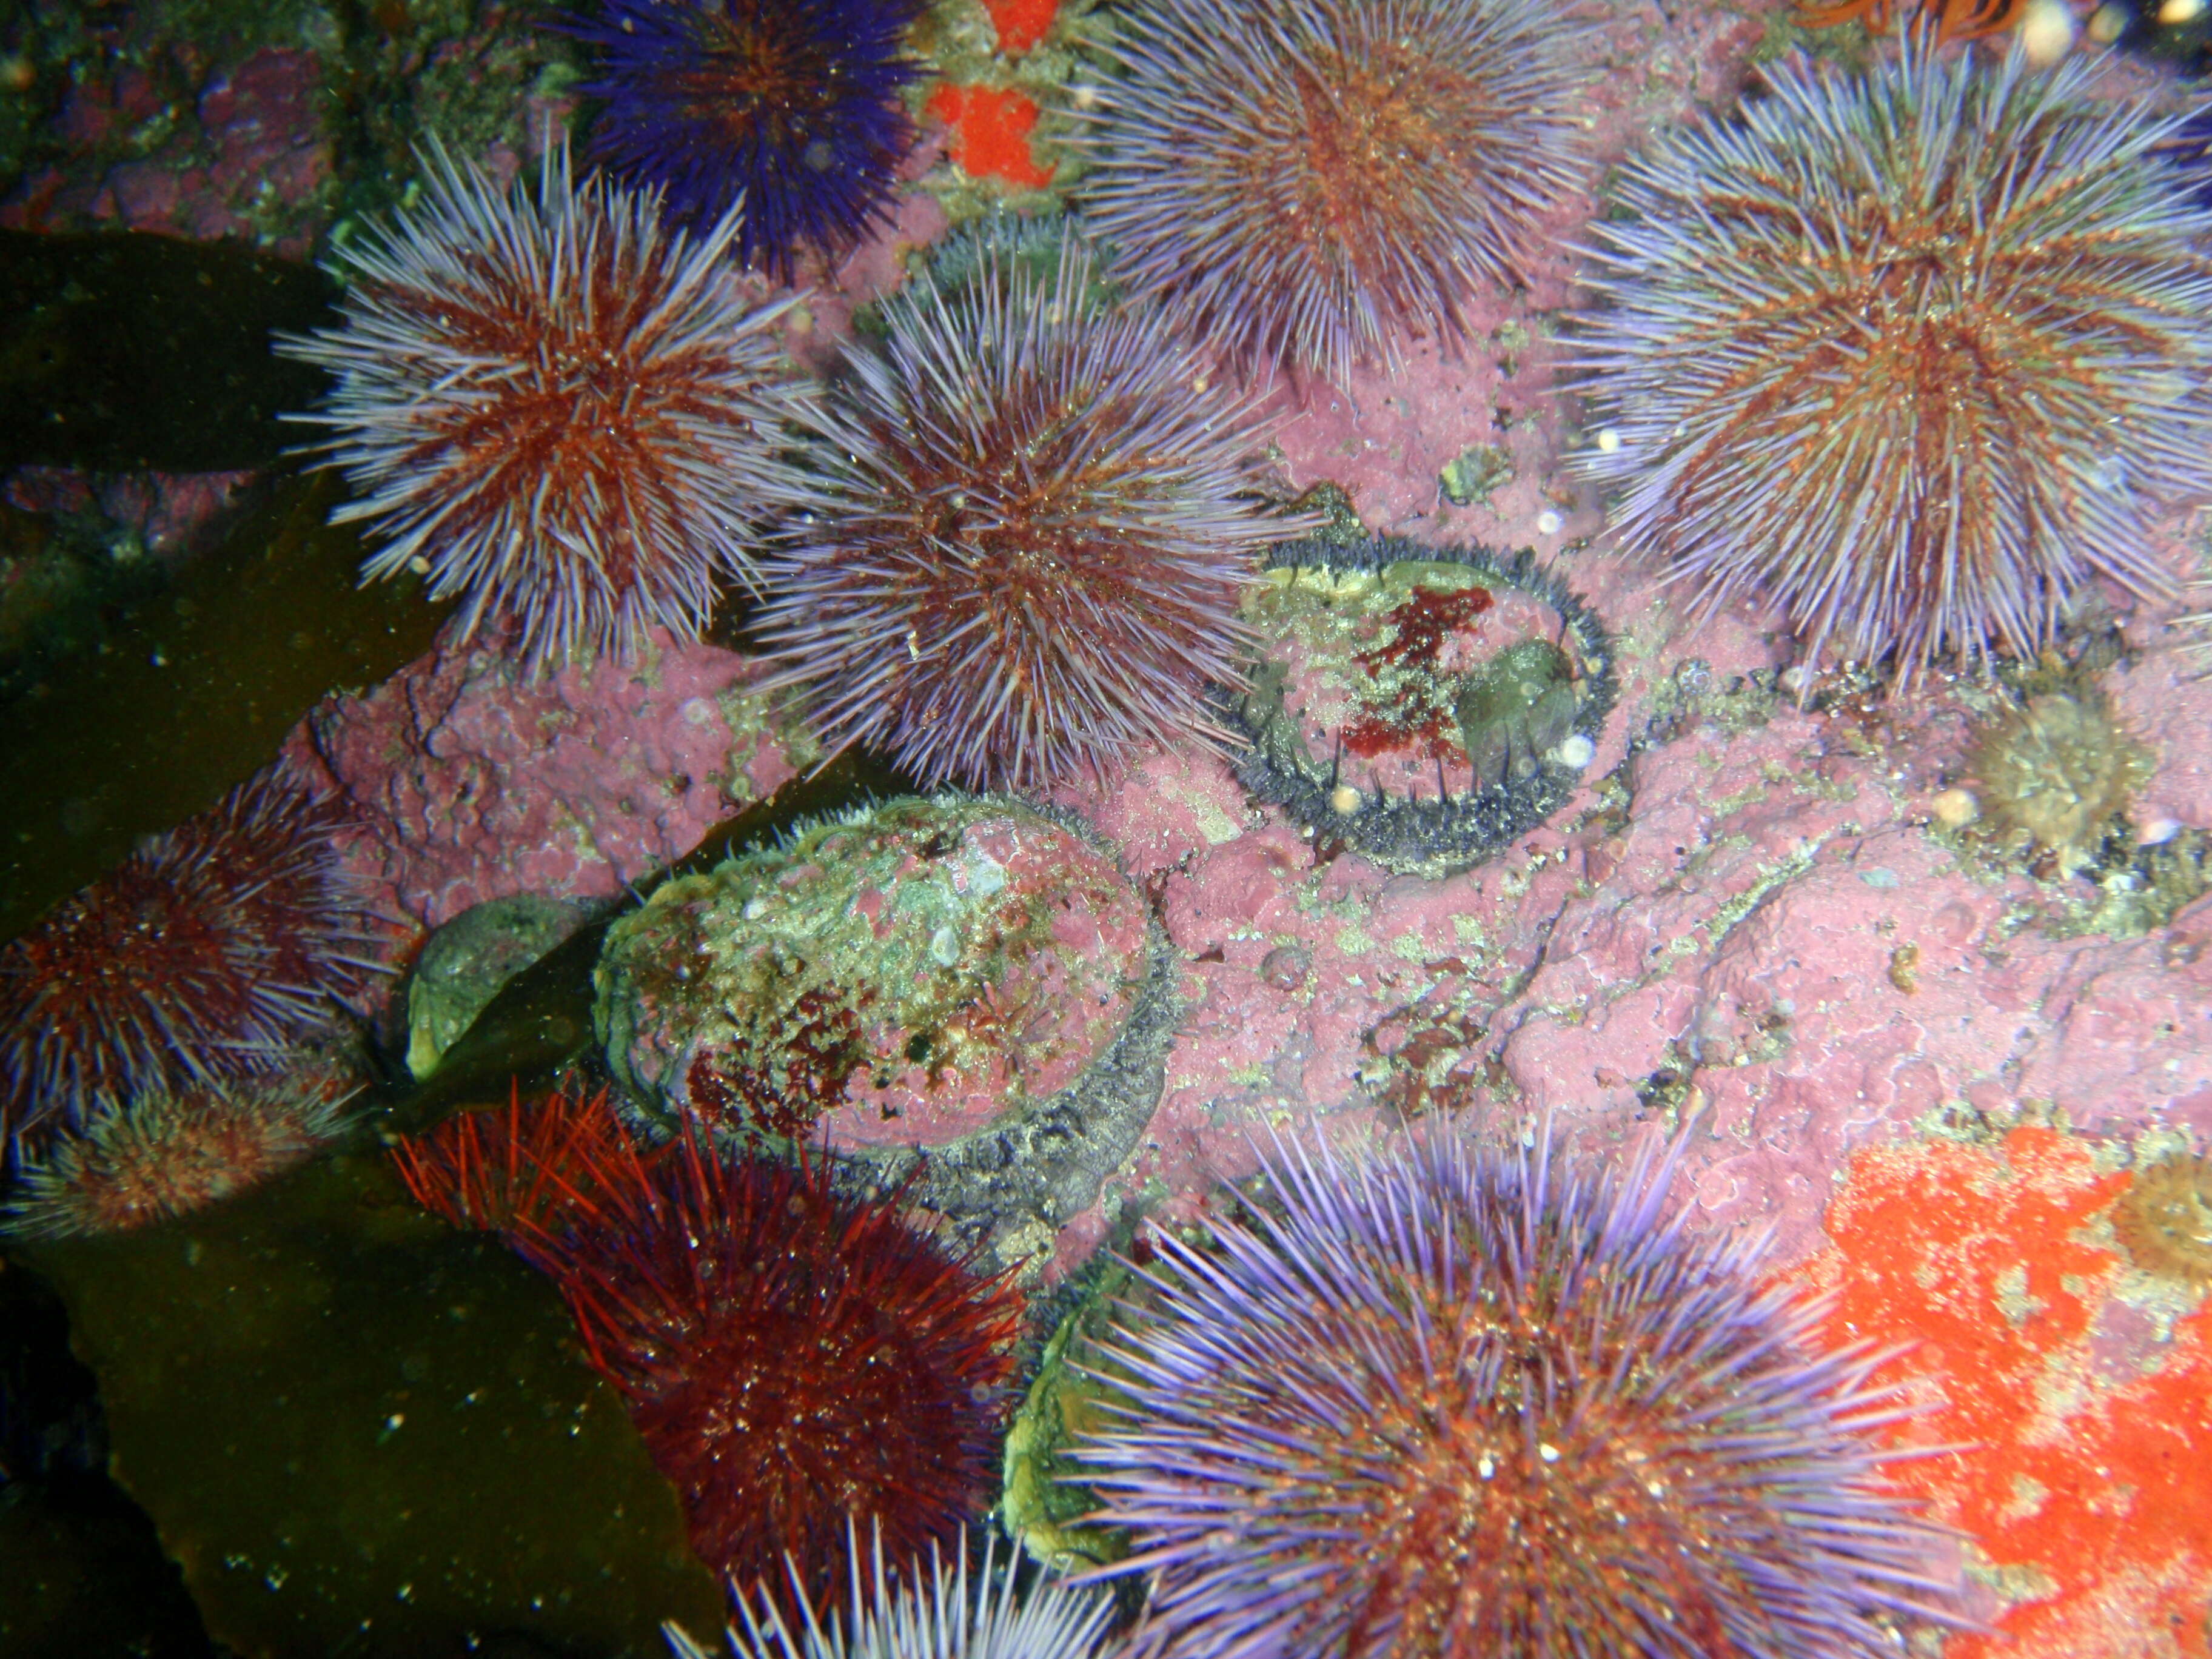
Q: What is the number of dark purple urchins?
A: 1